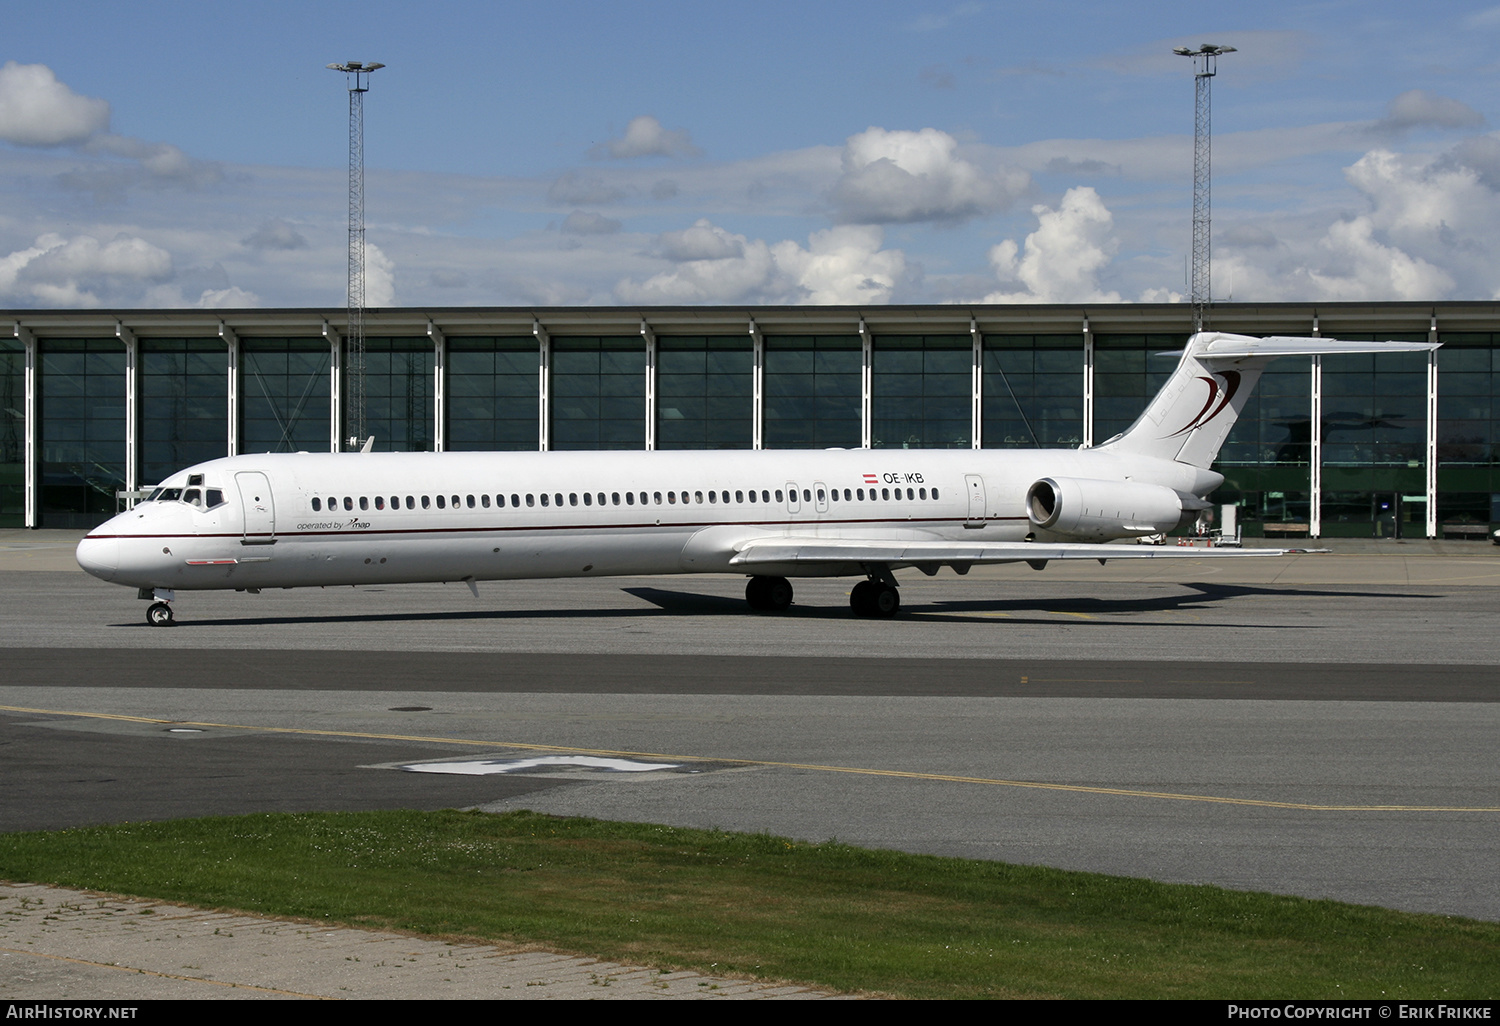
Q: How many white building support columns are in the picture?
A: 13